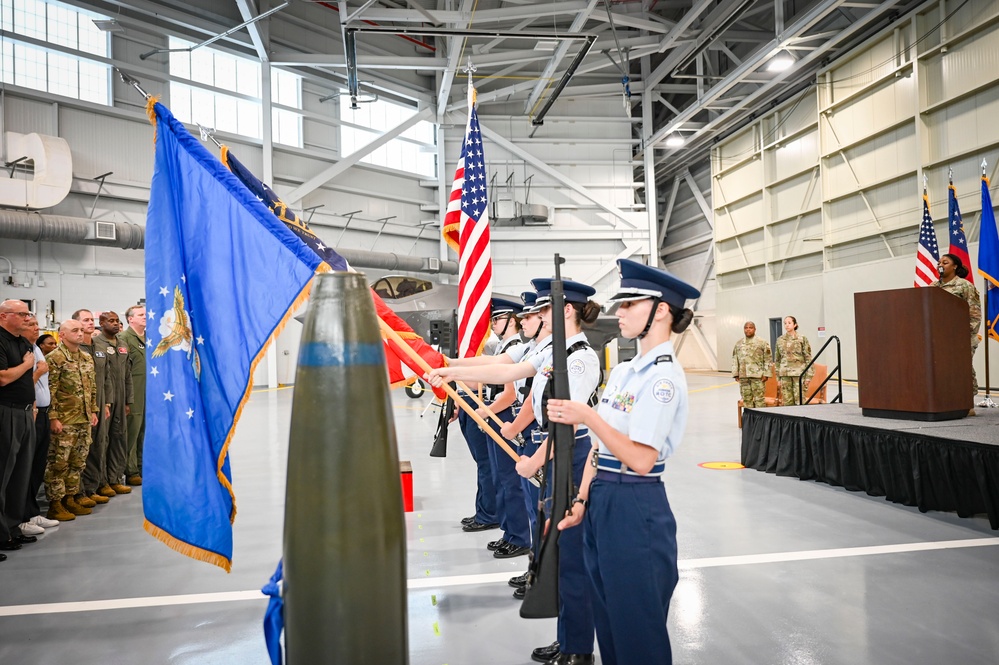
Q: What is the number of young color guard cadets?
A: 5